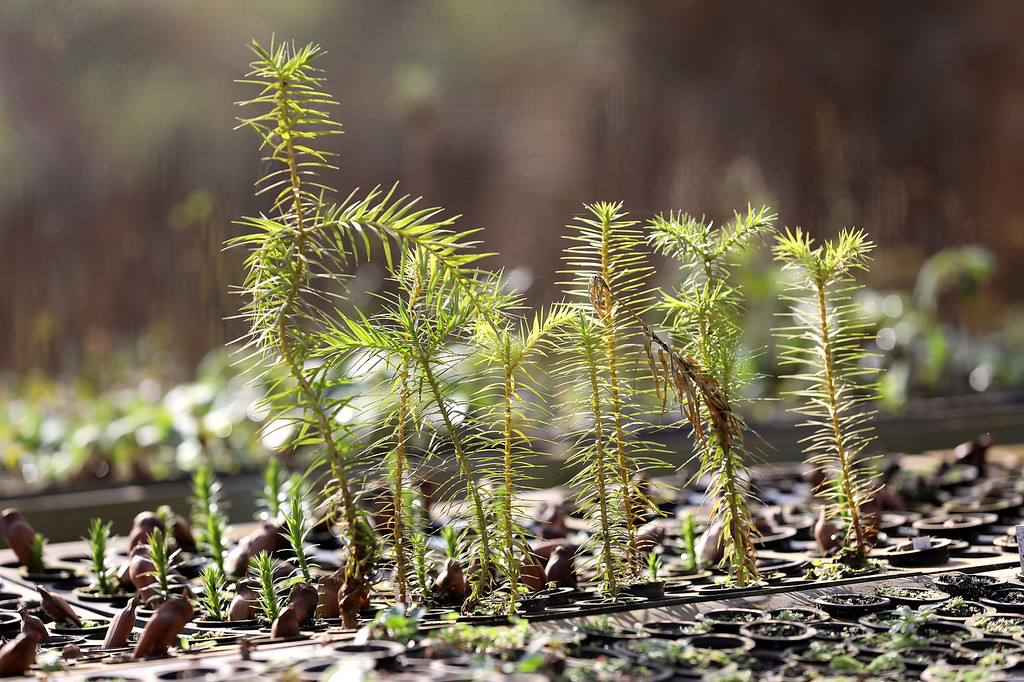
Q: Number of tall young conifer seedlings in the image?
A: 8